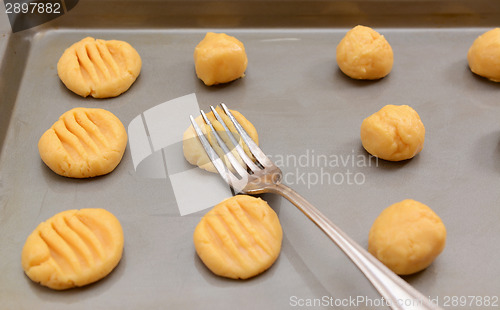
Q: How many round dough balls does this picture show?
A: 5